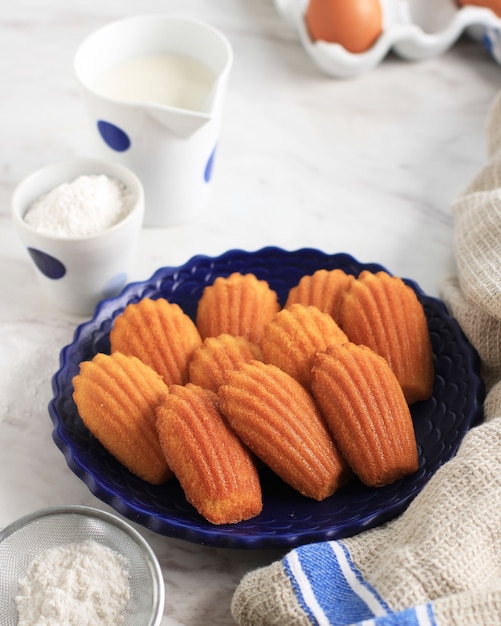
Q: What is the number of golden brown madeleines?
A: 10